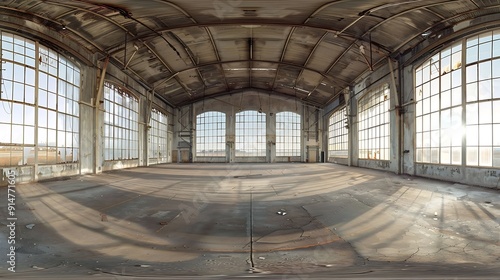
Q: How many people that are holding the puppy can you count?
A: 0